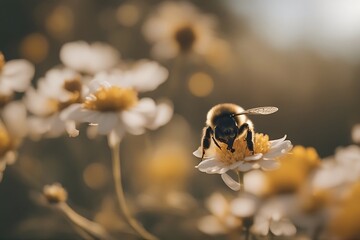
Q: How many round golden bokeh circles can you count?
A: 5